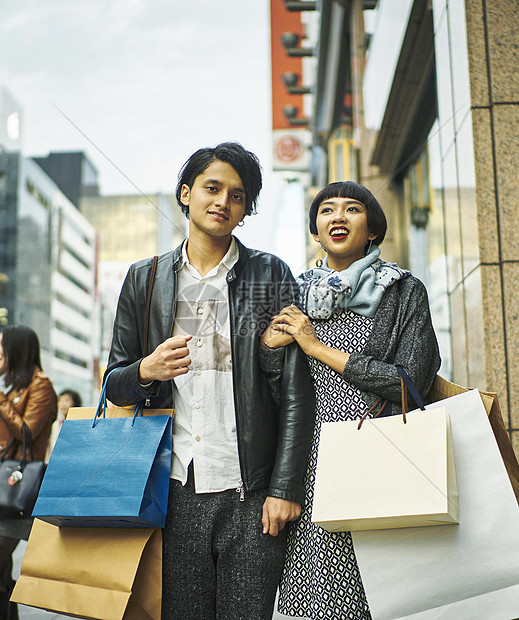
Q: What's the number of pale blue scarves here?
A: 1